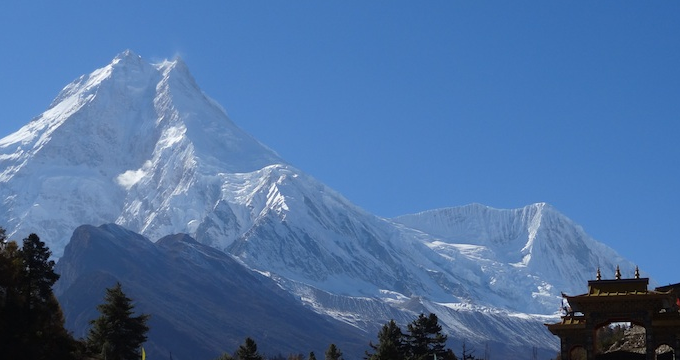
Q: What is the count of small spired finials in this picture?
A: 3